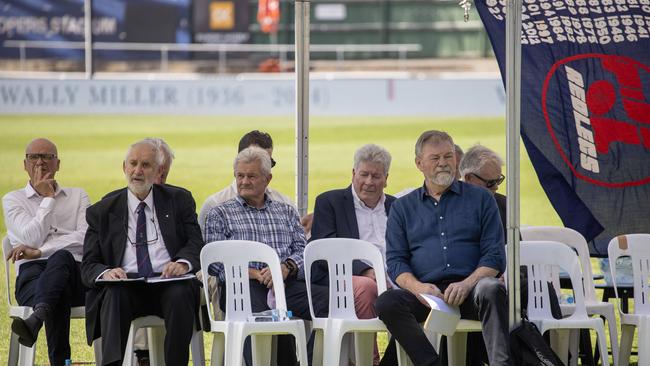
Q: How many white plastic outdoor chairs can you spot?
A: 8